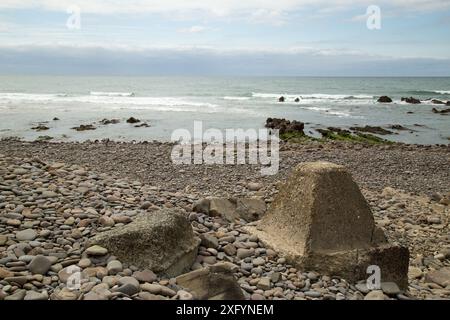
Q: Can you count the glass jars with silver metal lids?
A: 0